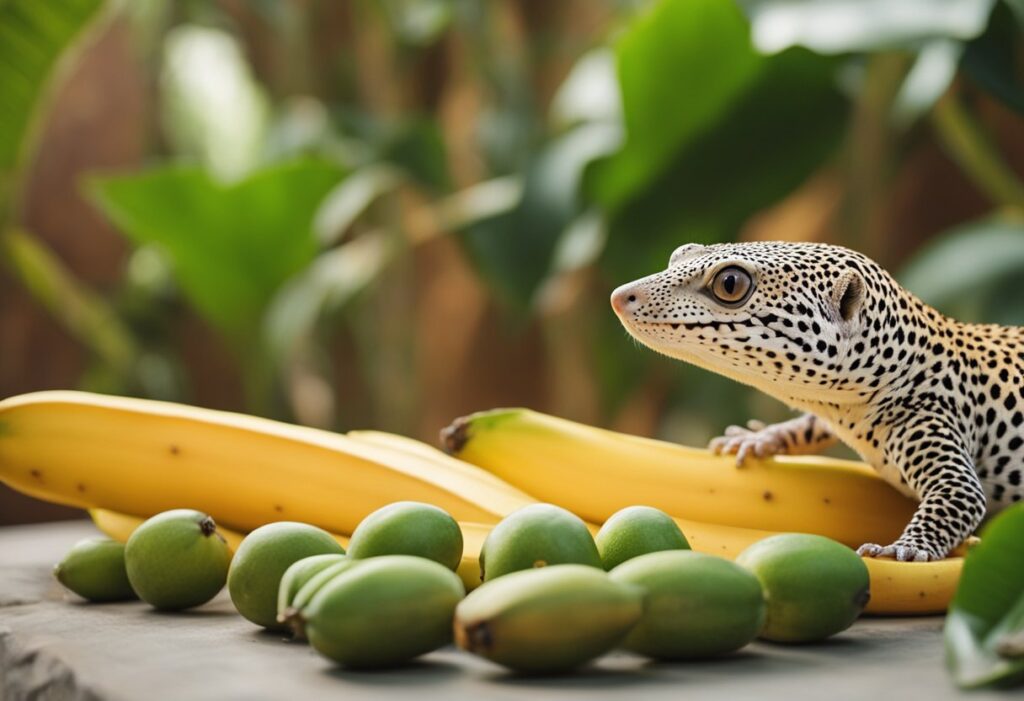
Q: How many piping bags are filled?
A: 0